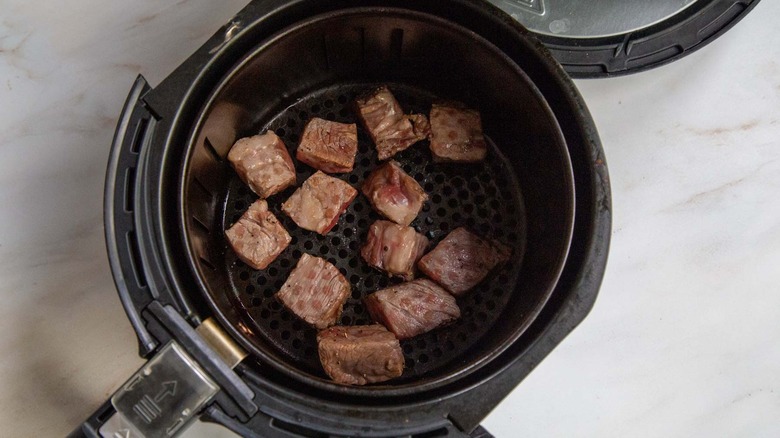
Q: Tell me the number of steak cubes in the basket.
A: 12